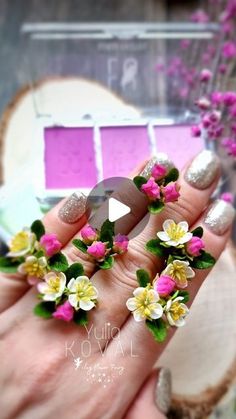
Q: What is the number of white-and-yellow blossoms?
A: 8